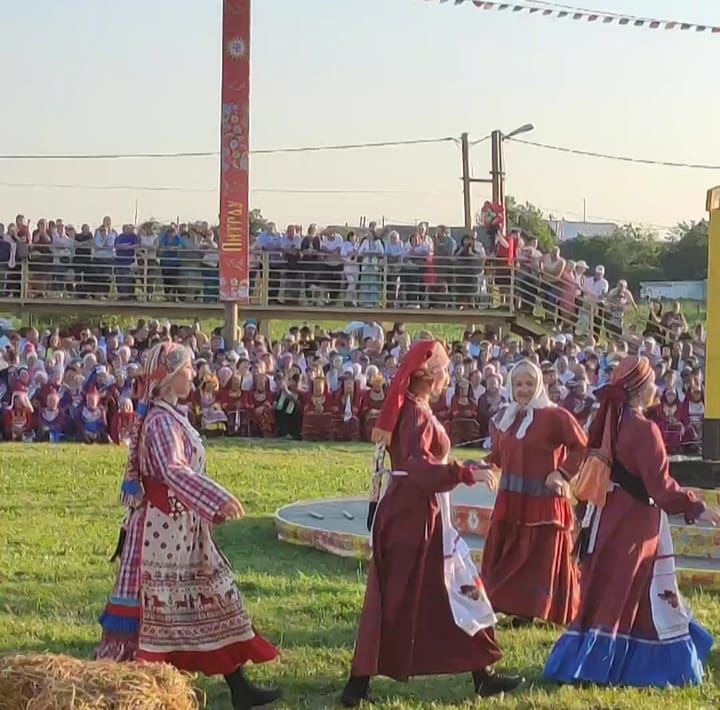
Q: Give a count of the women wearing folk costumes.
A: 4